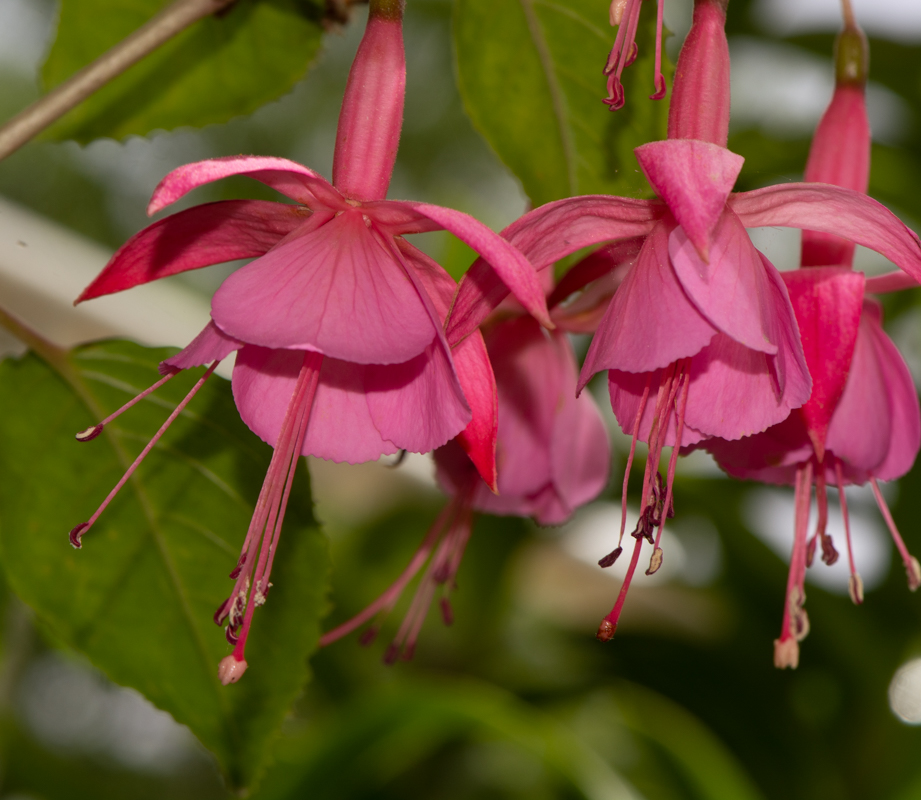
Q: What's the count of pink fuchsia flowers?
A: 4